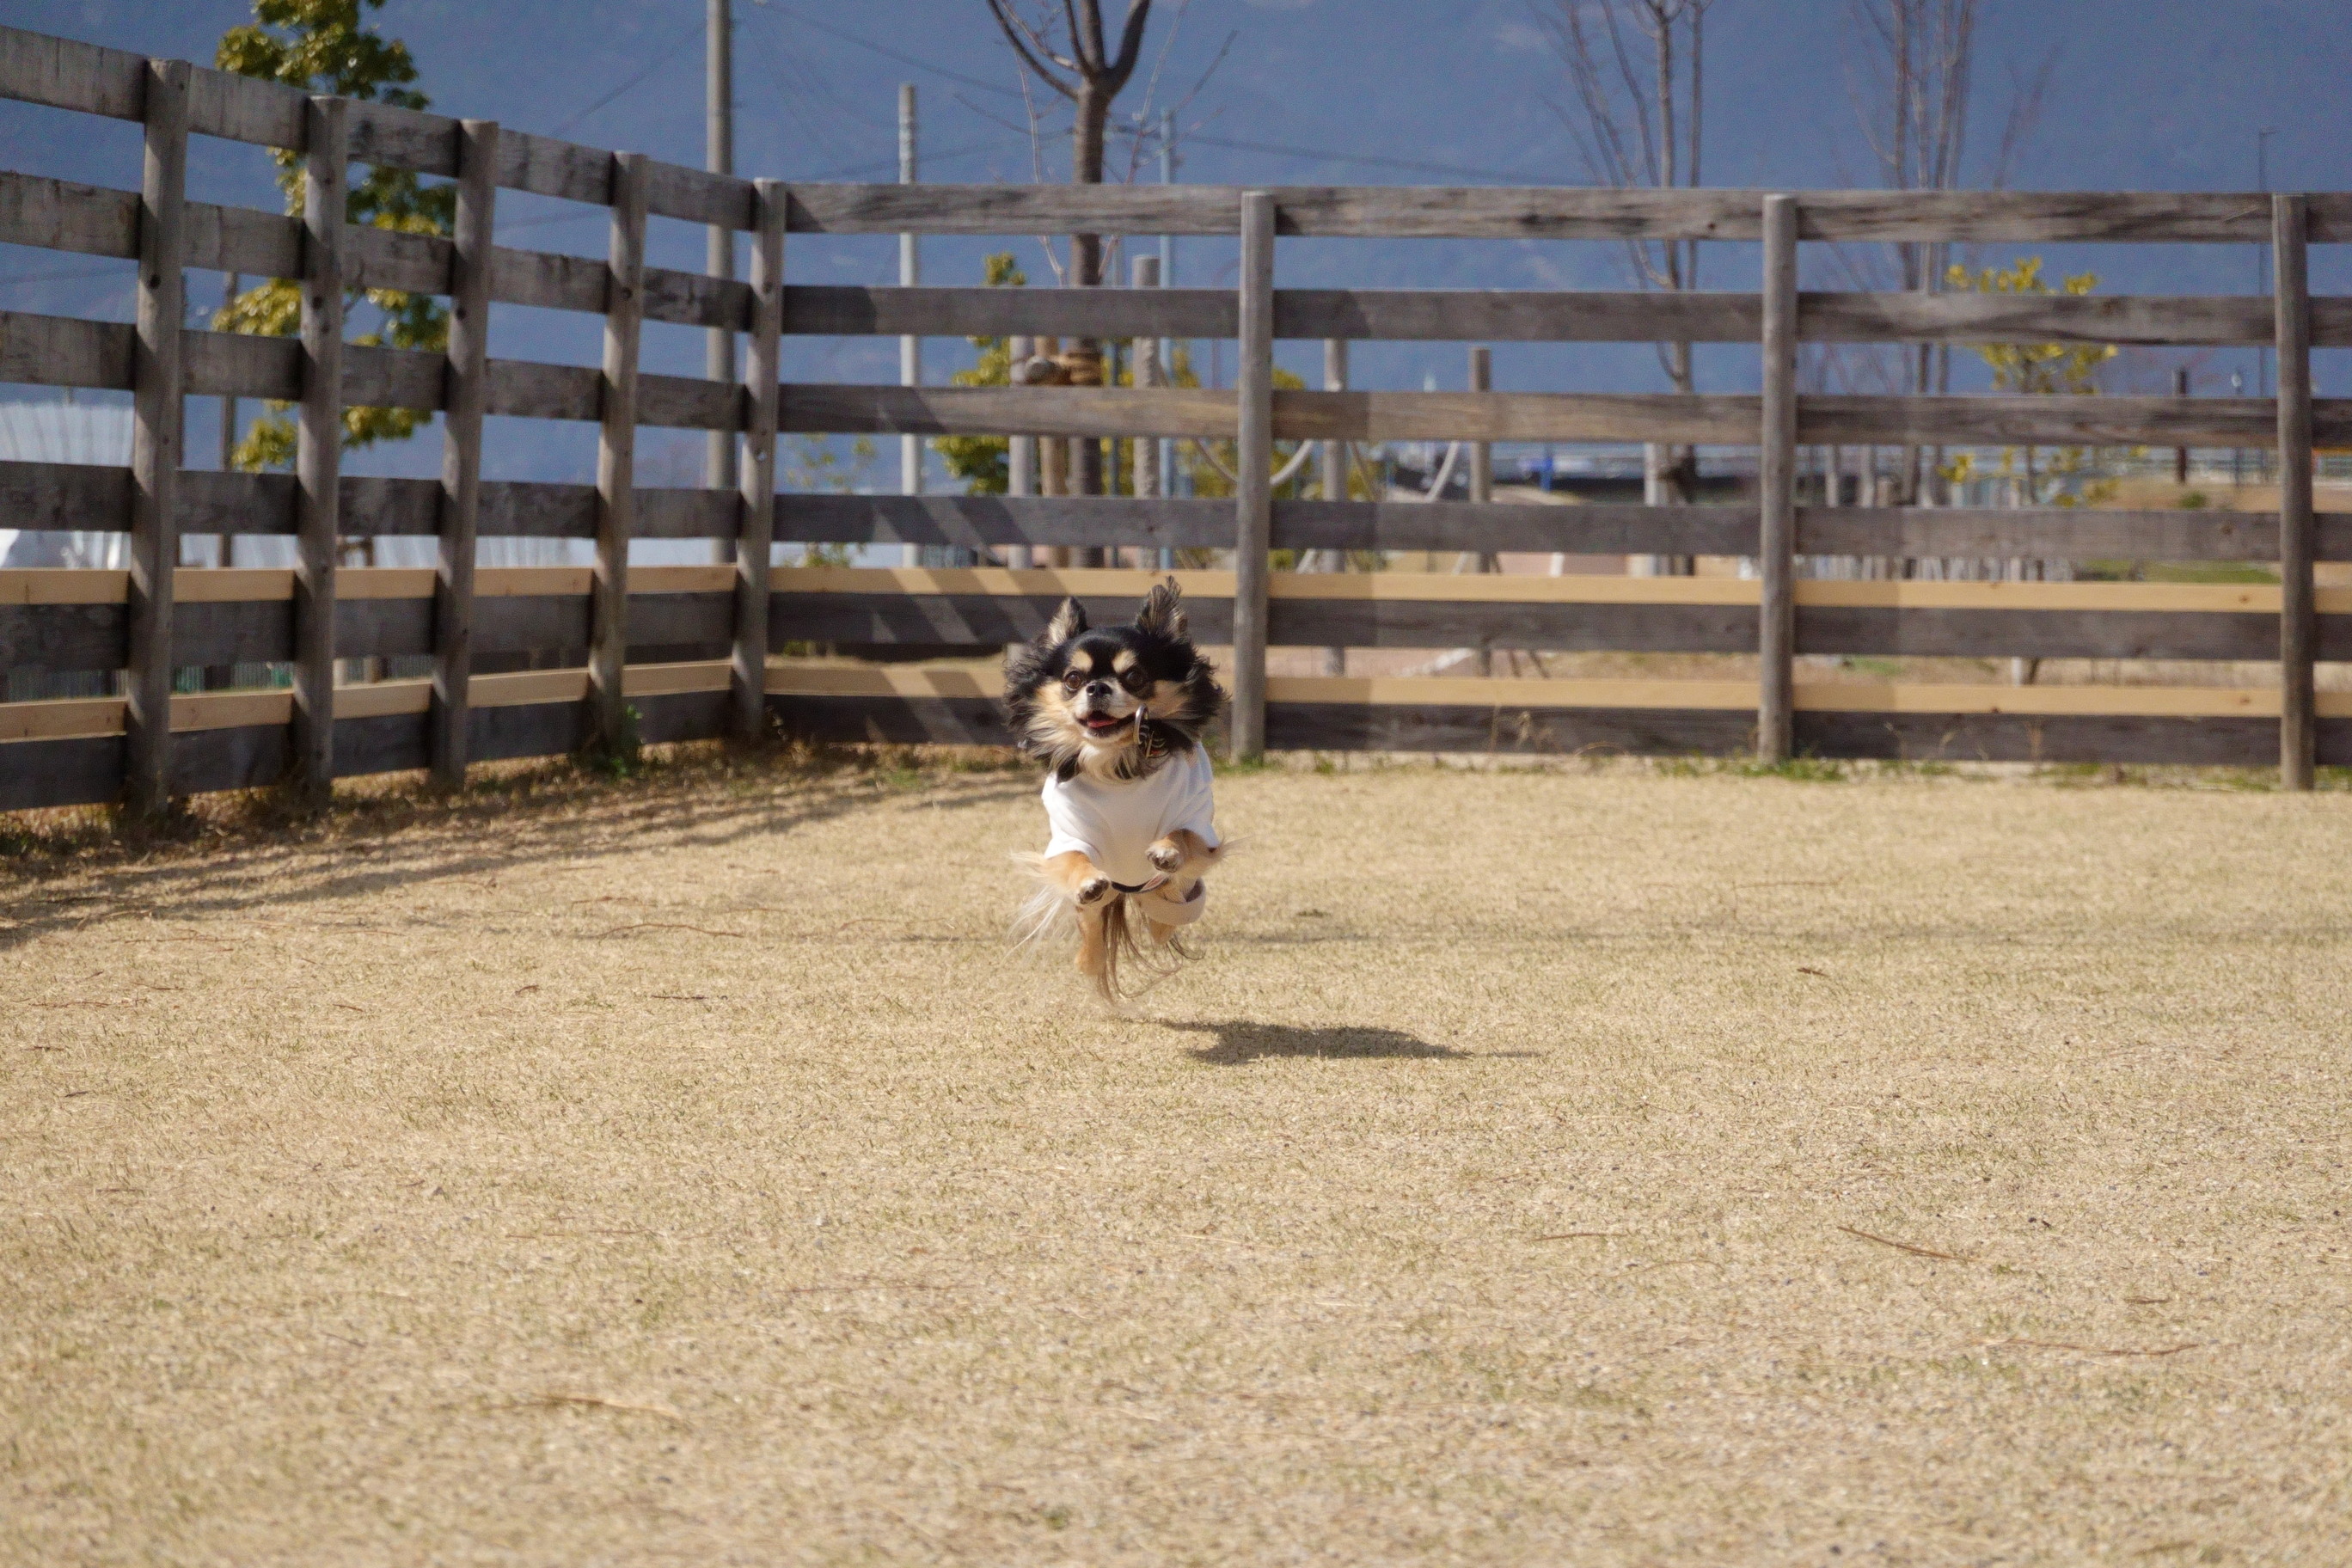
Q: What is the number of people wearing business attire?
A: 0